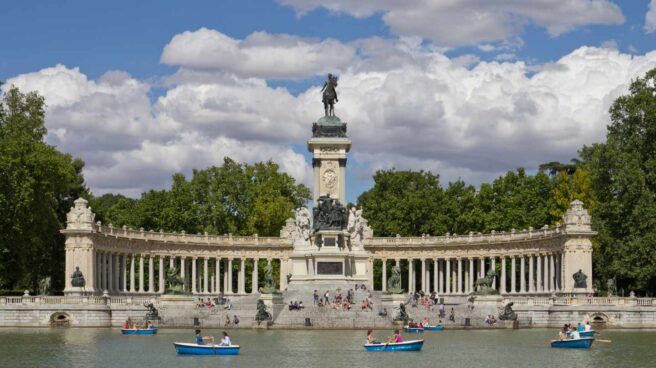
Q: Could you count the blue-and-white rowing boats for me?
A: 7